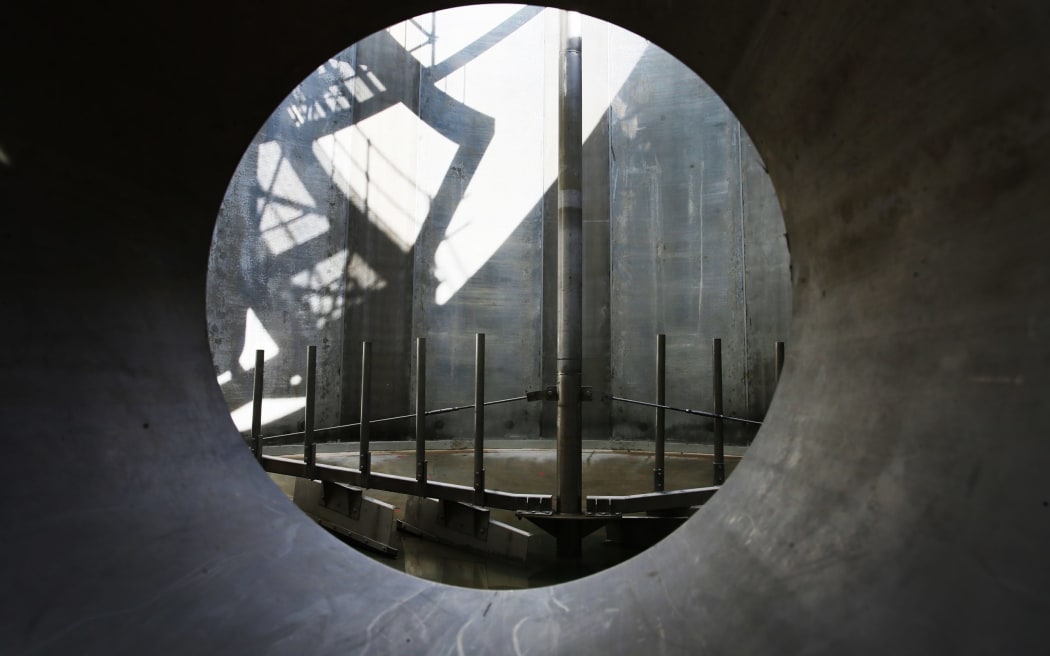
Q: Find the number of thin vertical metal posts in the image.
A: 8